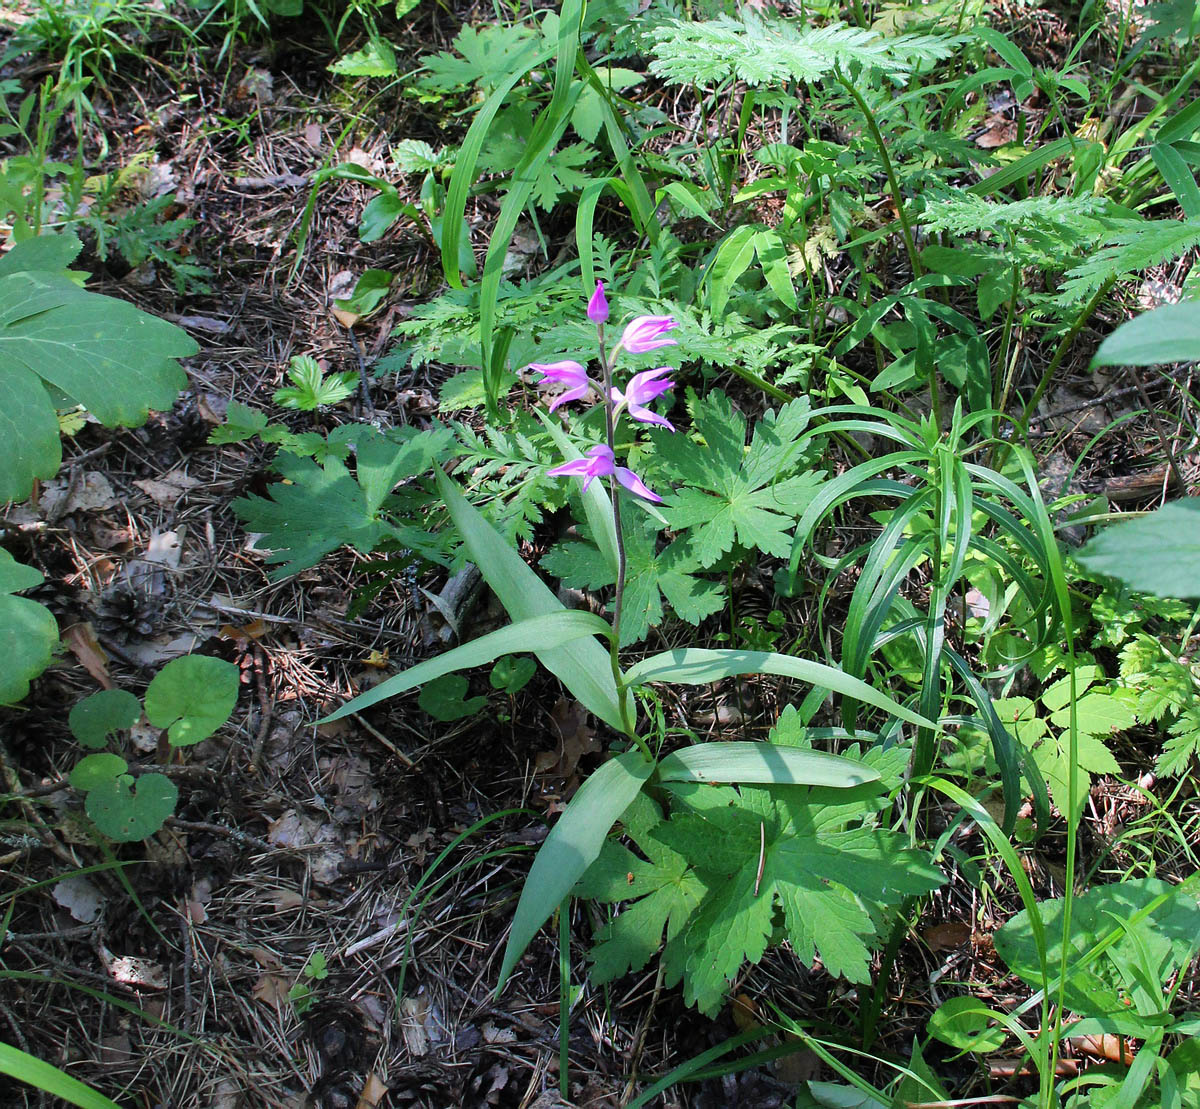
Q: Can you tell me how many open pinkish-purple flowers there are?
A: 4